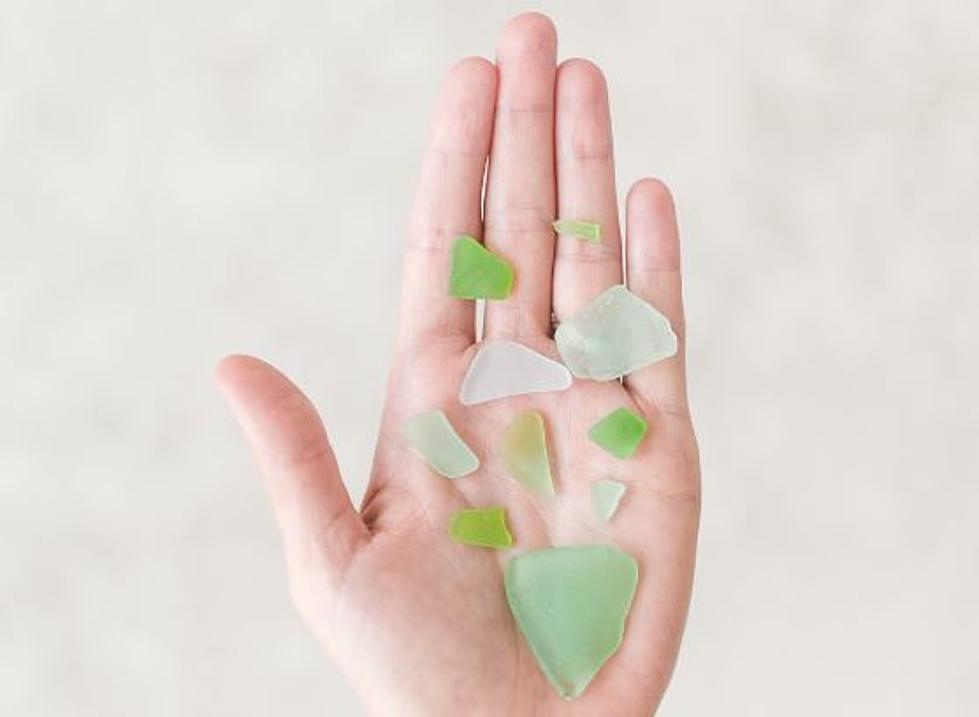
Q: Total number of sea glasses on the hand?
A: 10